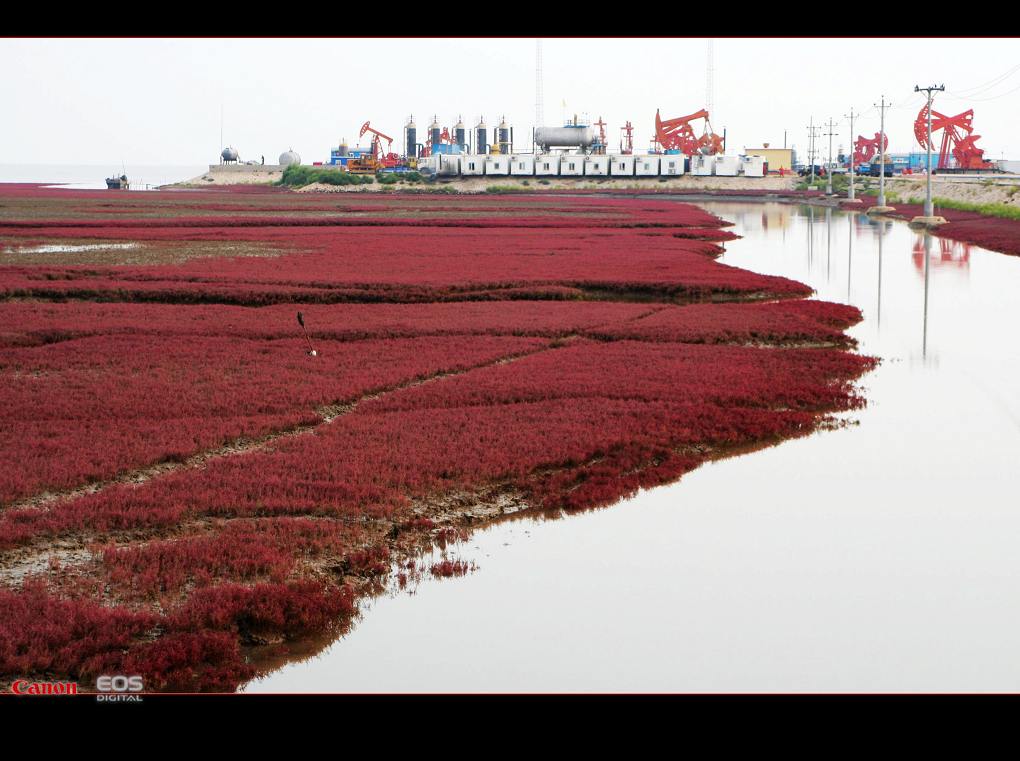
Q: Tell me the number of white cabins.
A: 13